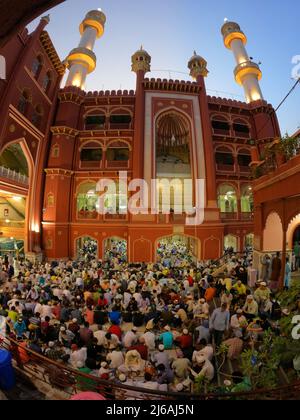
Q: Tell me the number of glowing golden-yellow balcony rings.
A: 4